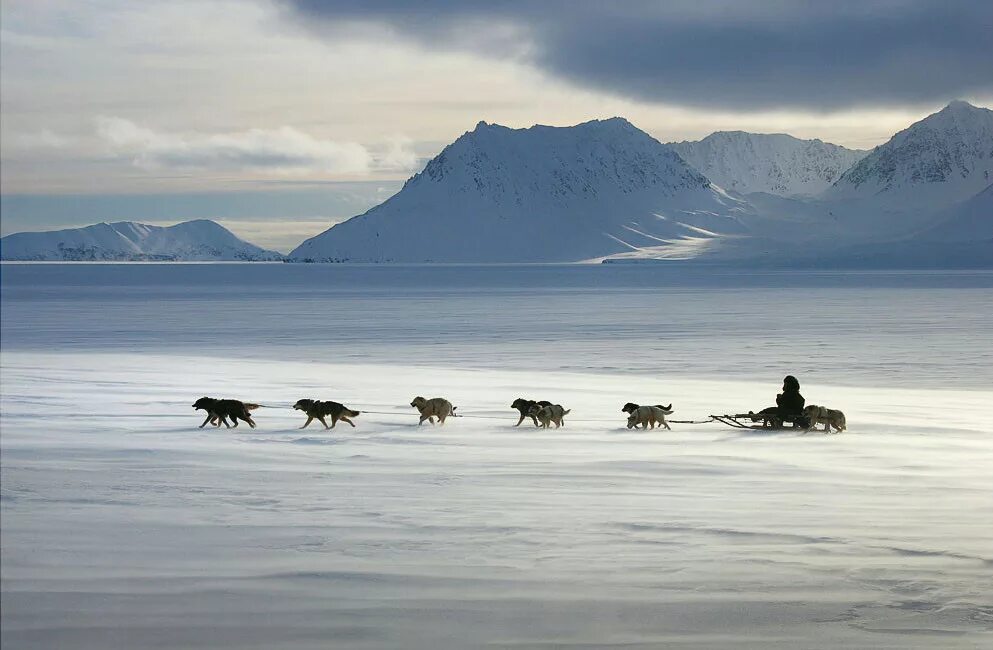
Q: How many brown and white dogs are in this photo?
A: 4